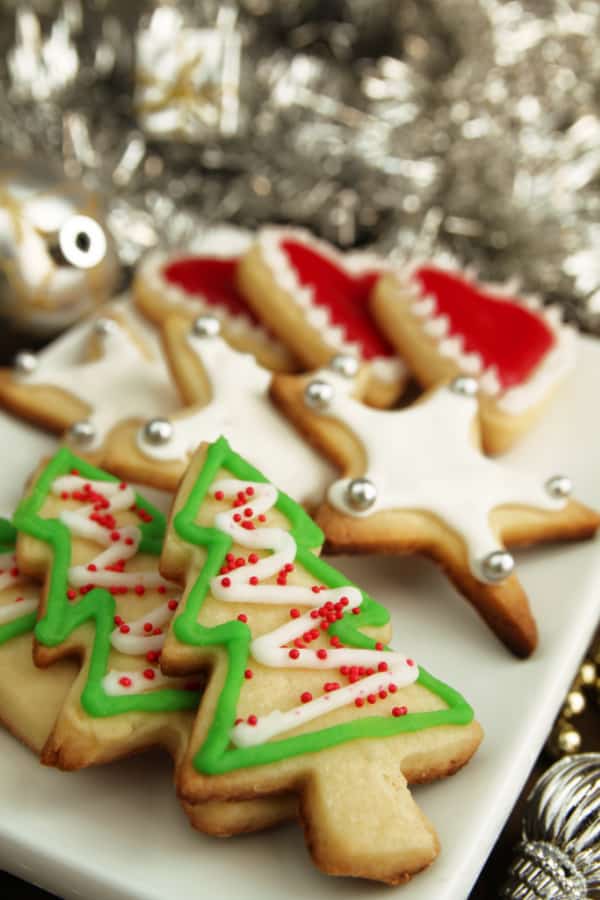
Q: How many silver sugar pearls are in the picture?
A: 11